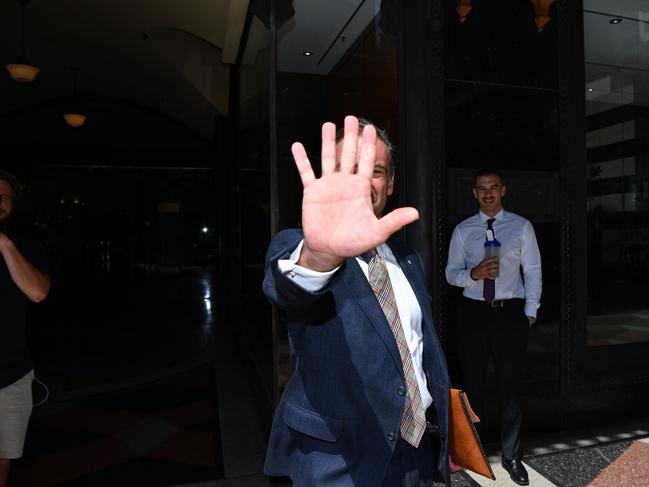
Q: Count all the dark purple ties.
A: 1